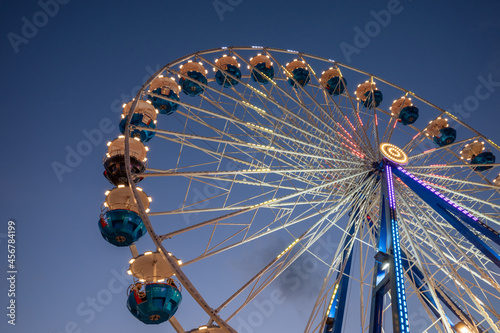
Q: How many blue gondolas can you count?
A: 13